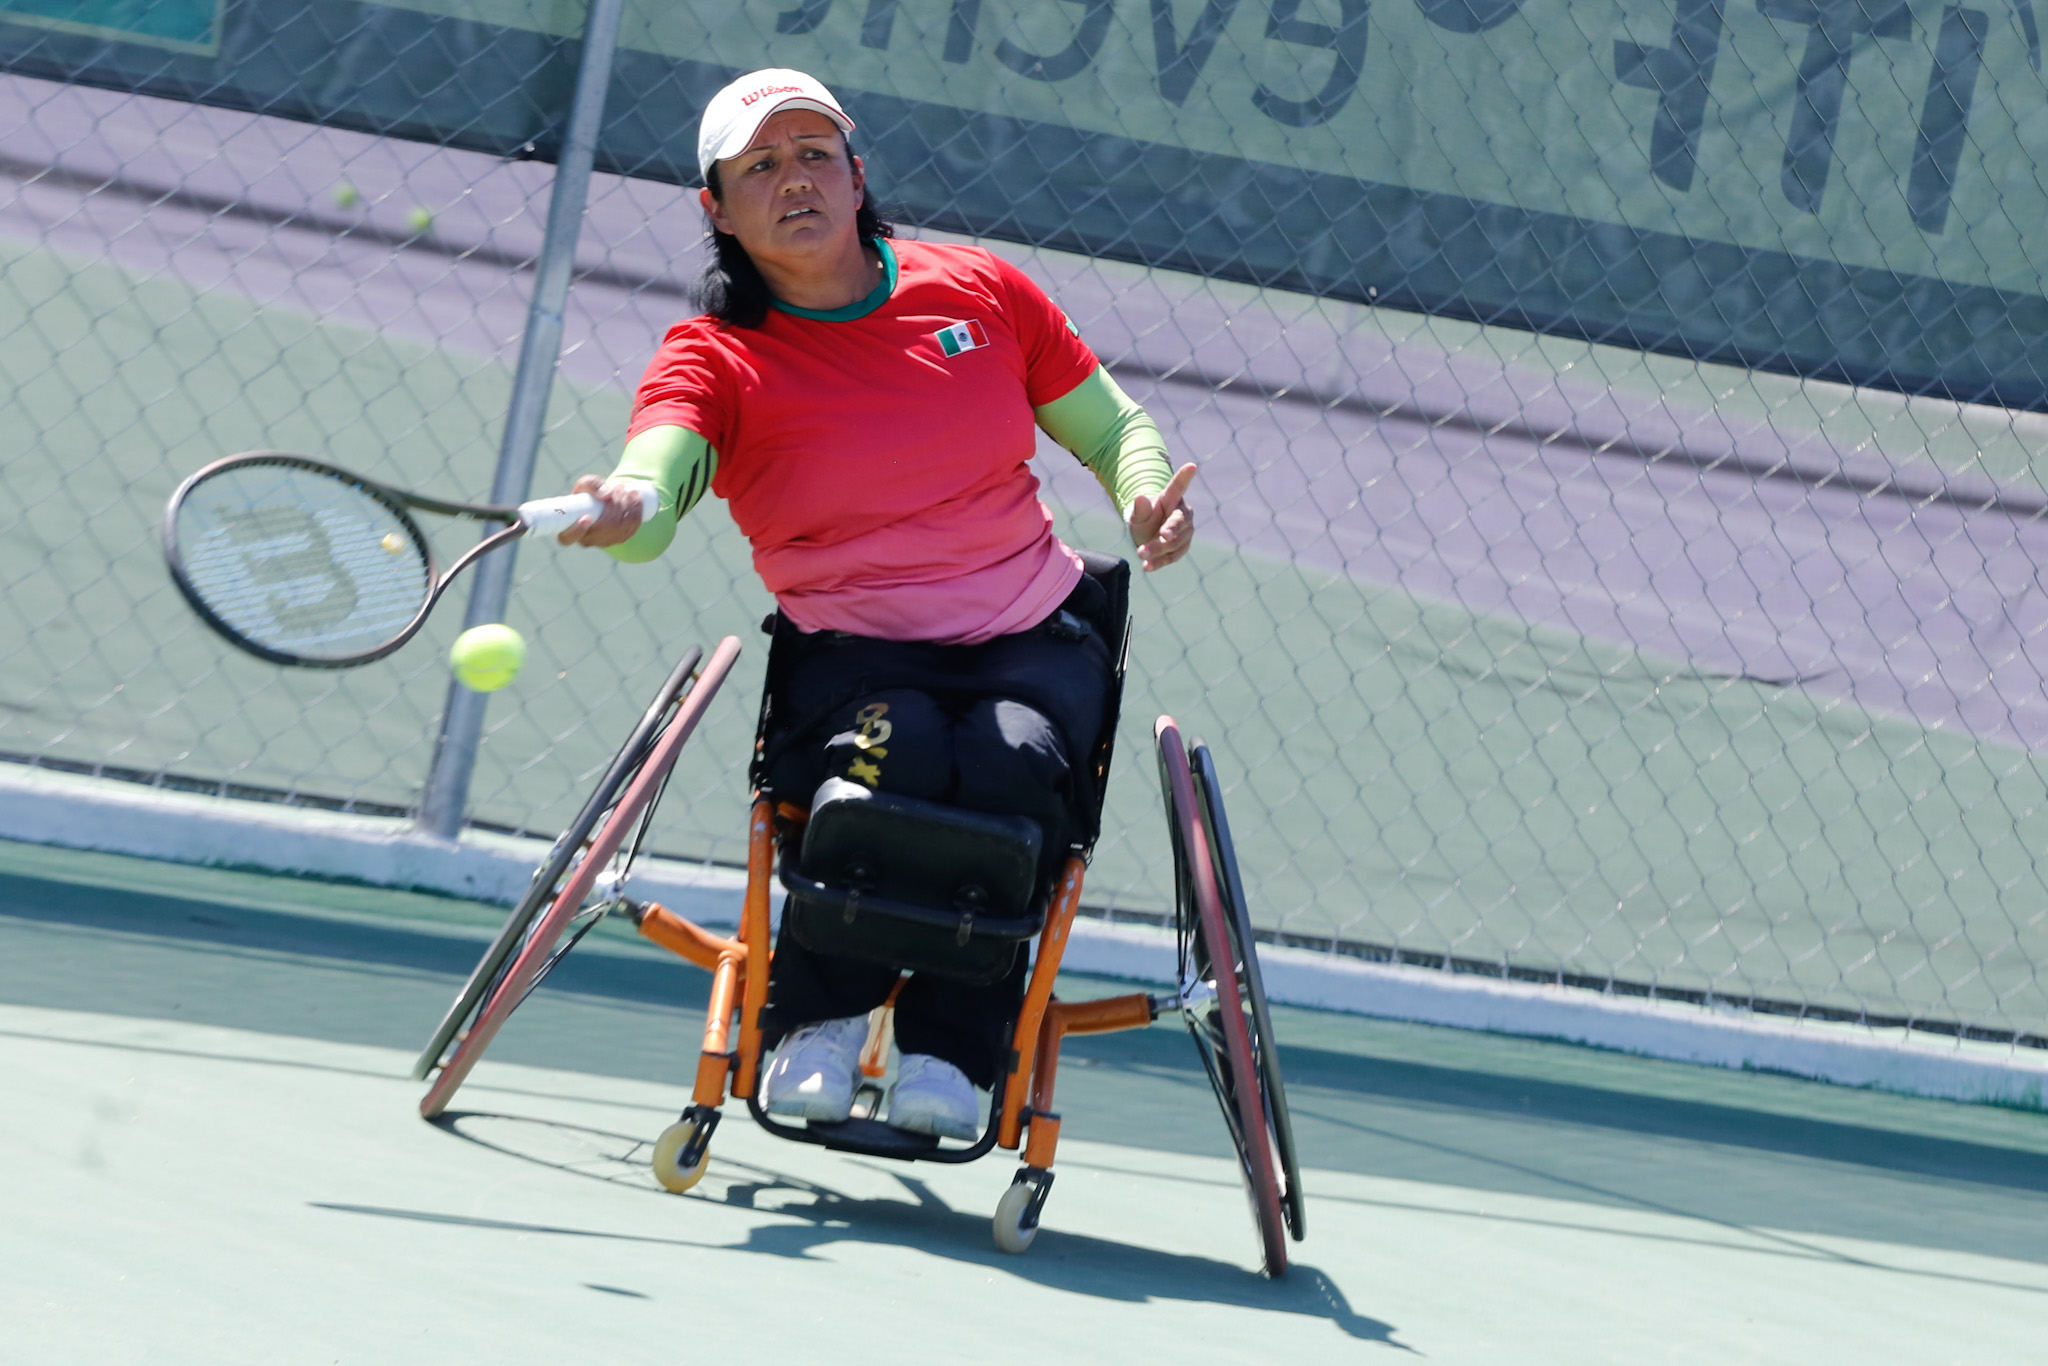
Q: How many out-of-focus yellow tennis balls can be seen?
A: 2